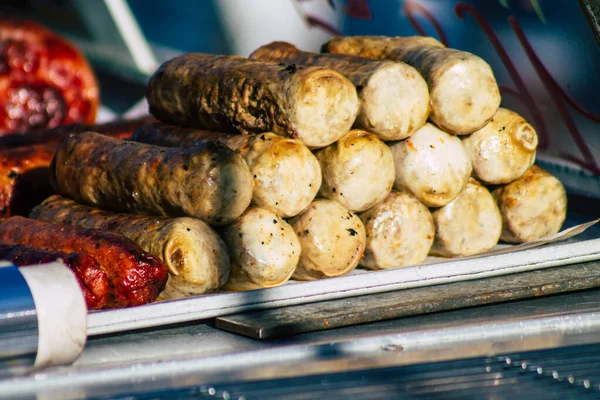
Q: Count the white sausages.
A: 14